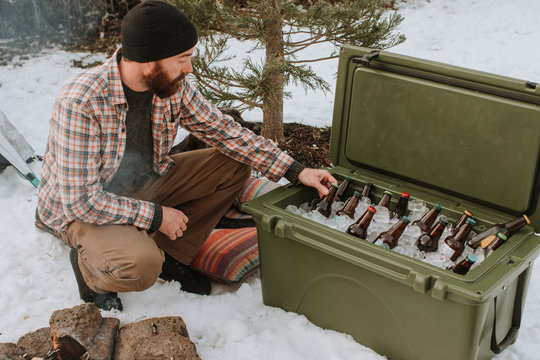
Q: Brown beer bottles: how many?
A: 15